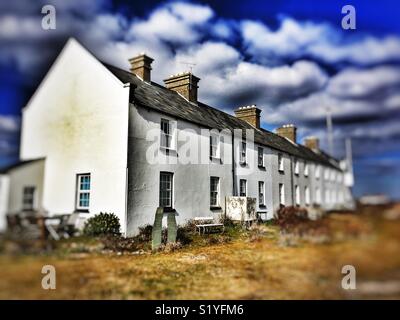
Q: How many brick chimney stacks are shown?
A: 5